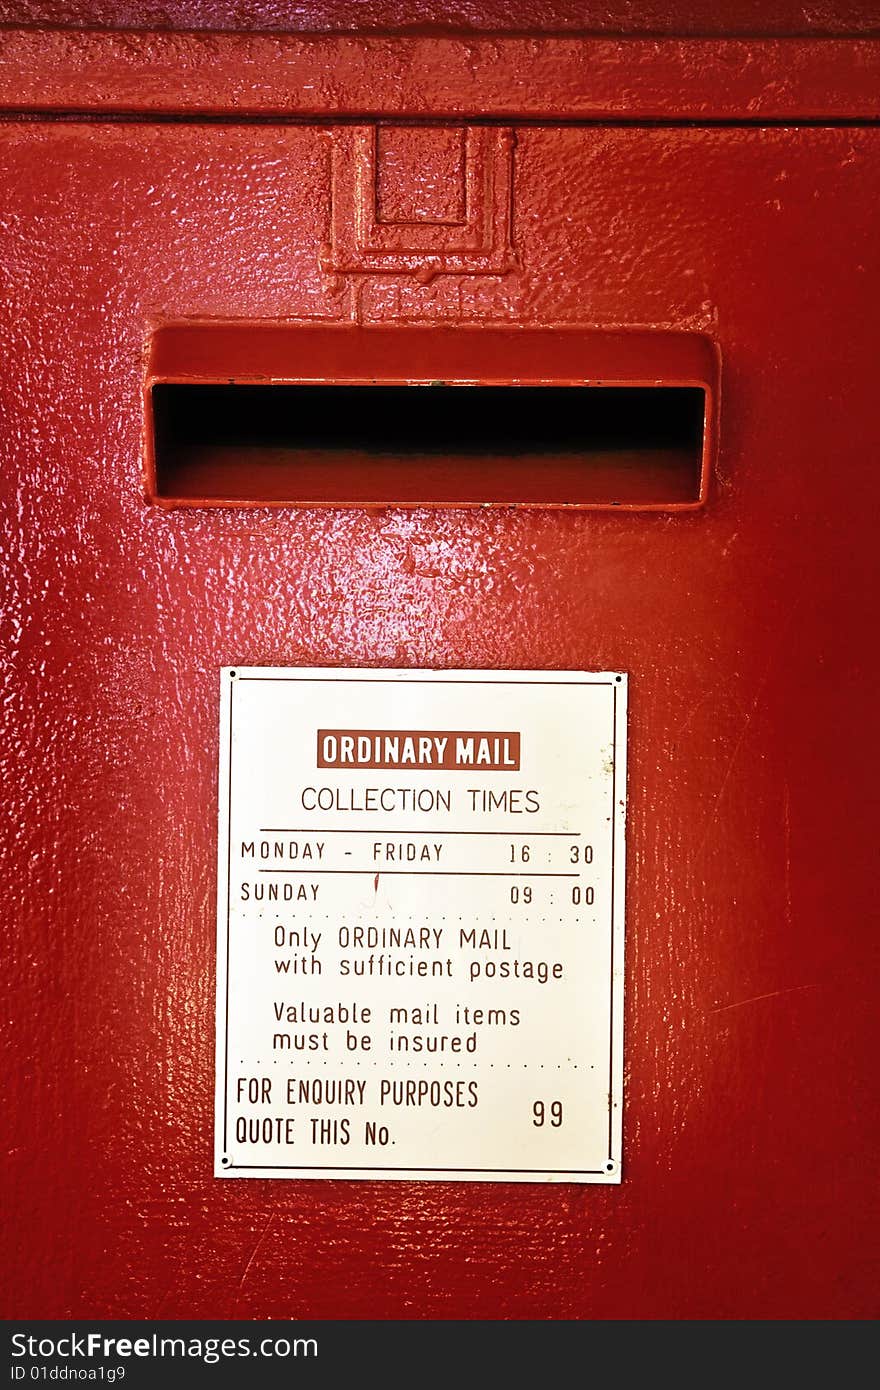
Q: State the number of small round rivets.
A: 4